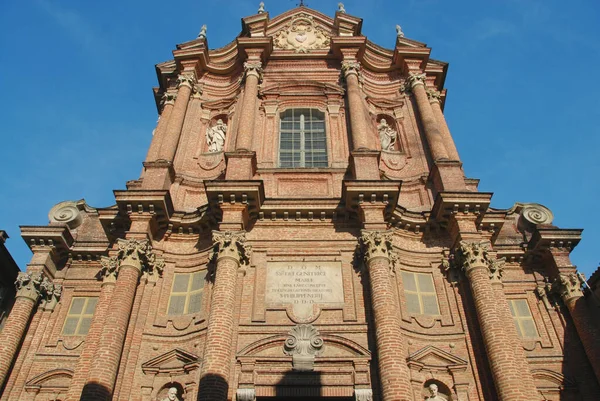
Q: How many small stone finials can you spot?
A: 4